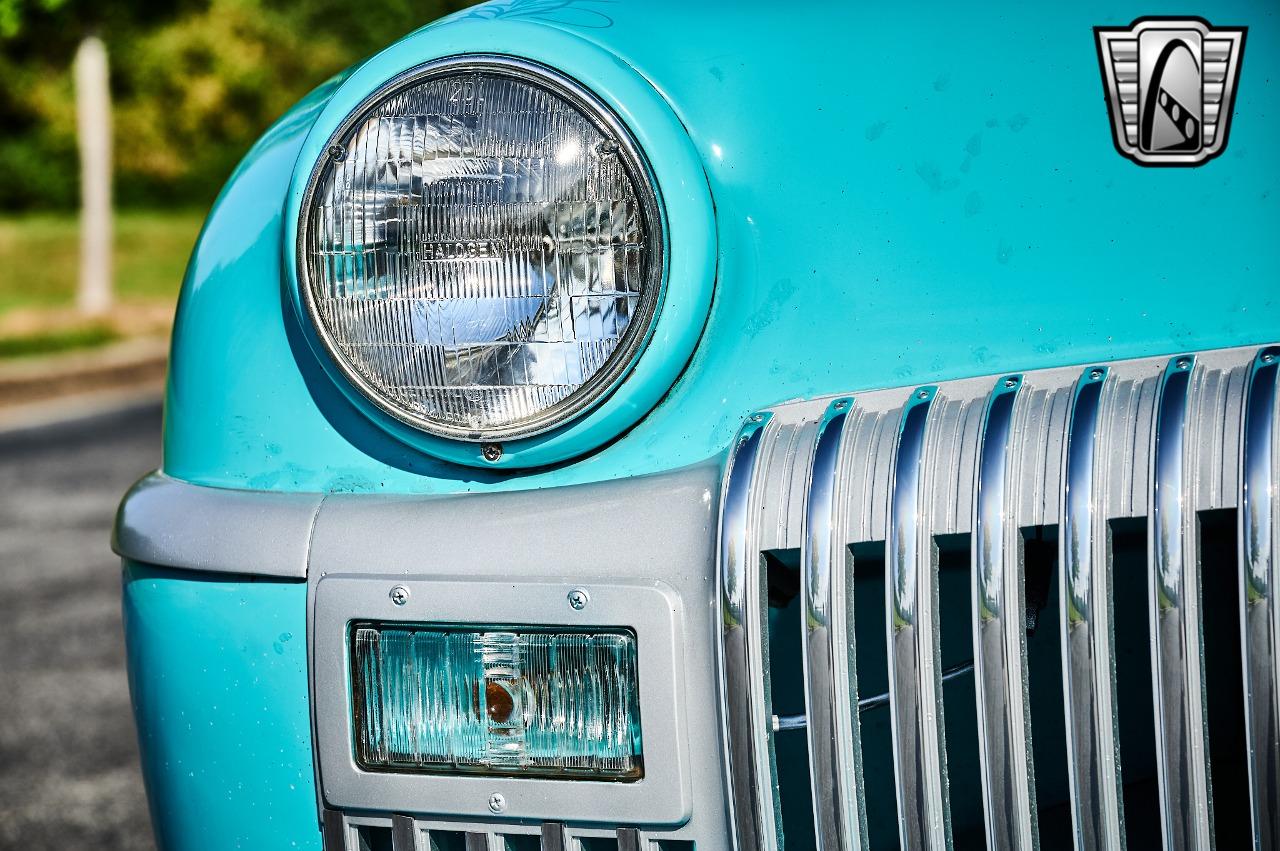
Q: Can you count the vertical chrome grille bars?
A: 7